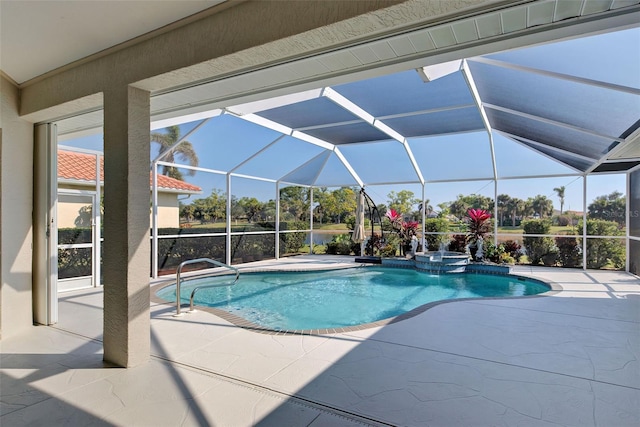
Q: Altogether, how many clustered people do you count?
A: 0